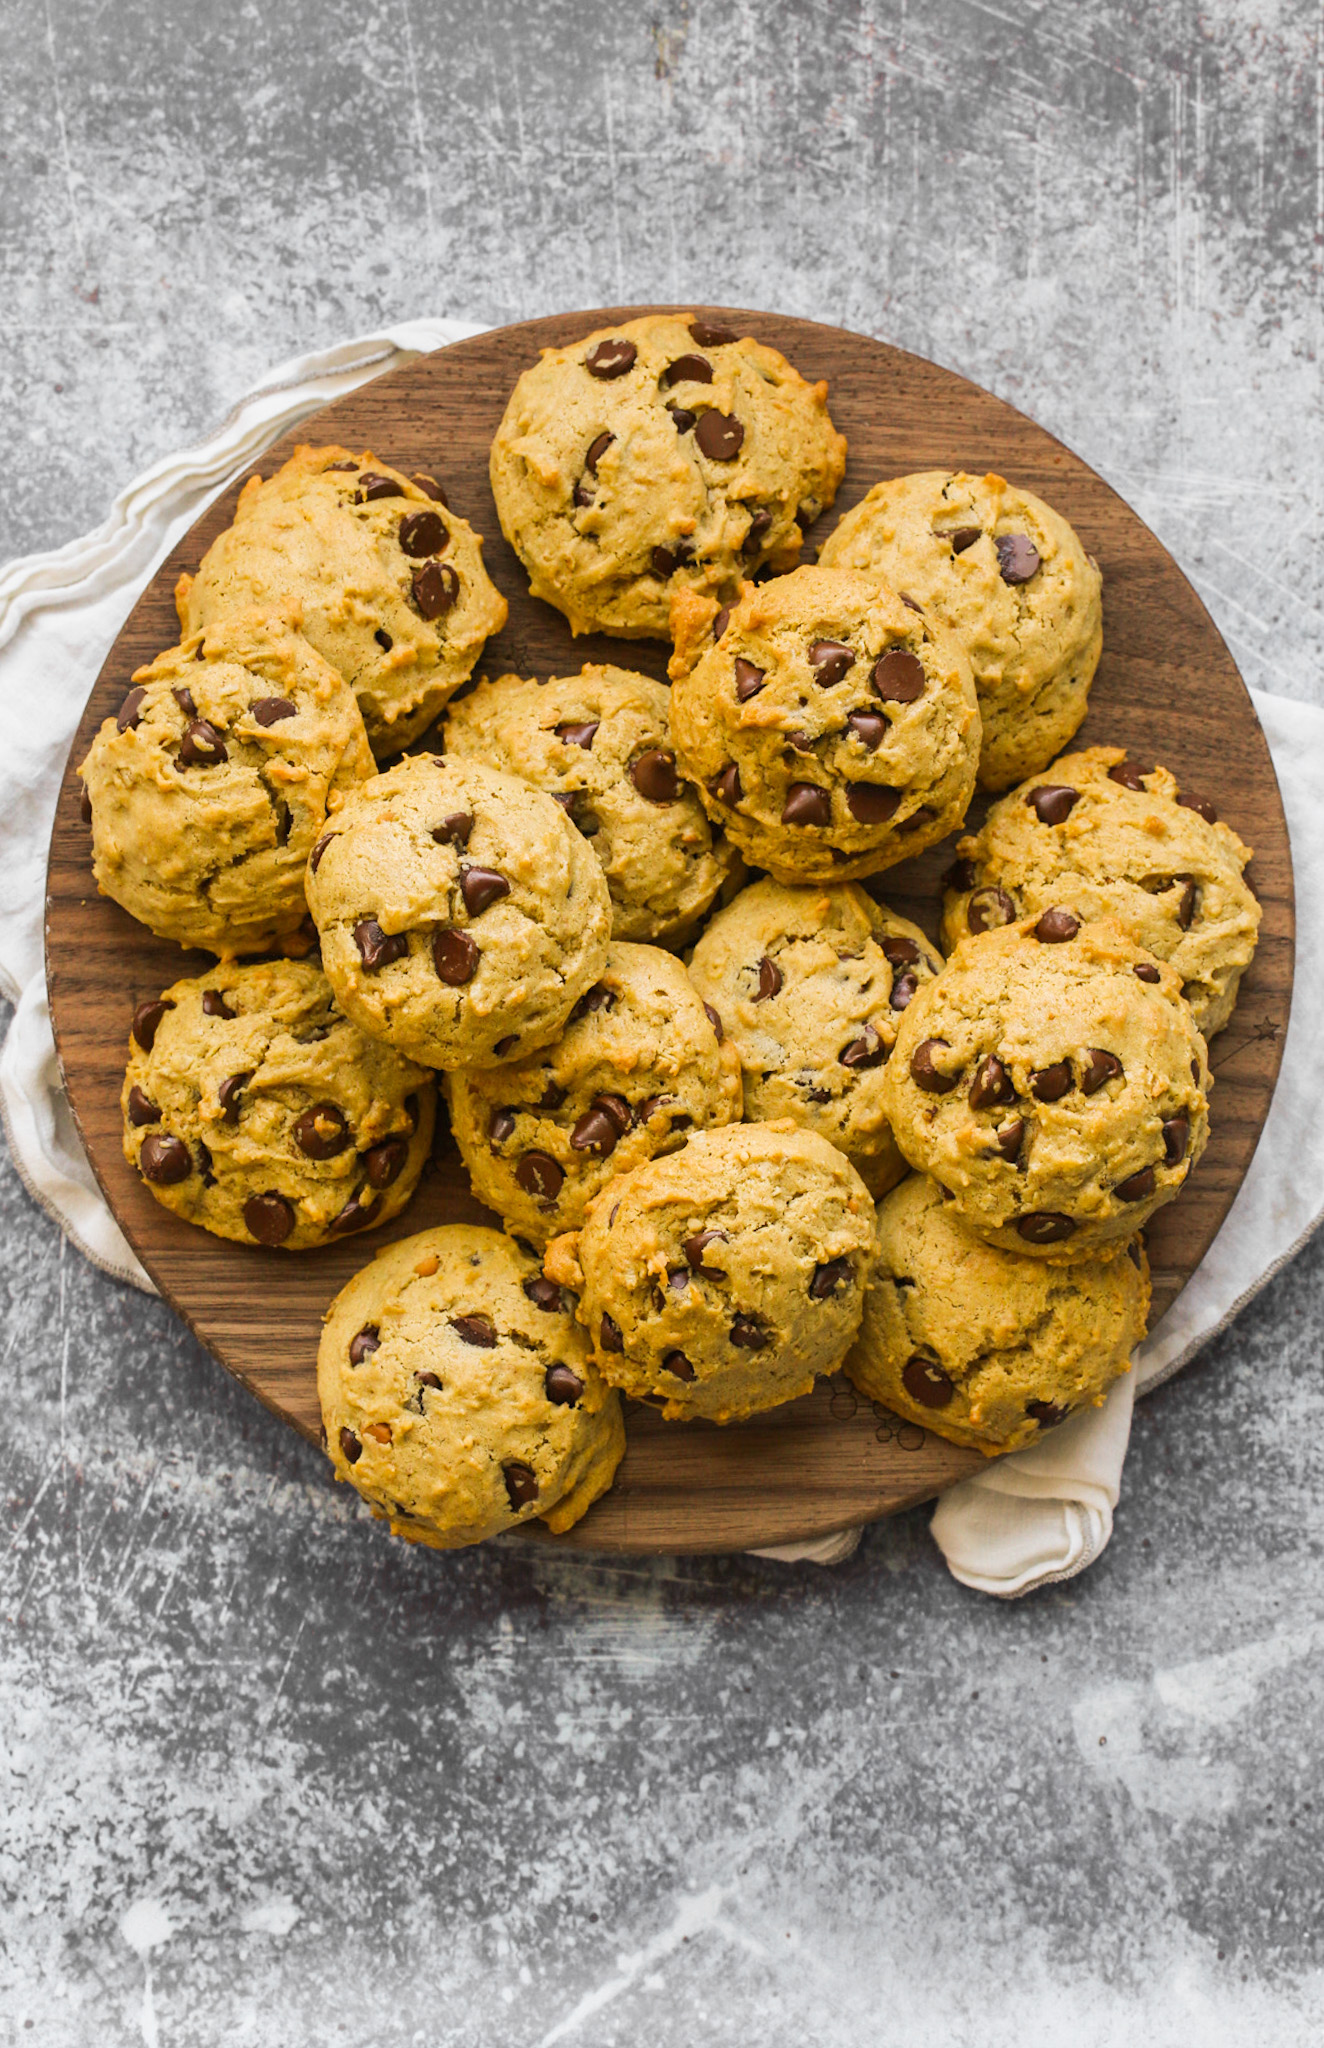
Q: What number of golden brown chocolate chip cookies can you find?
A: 15